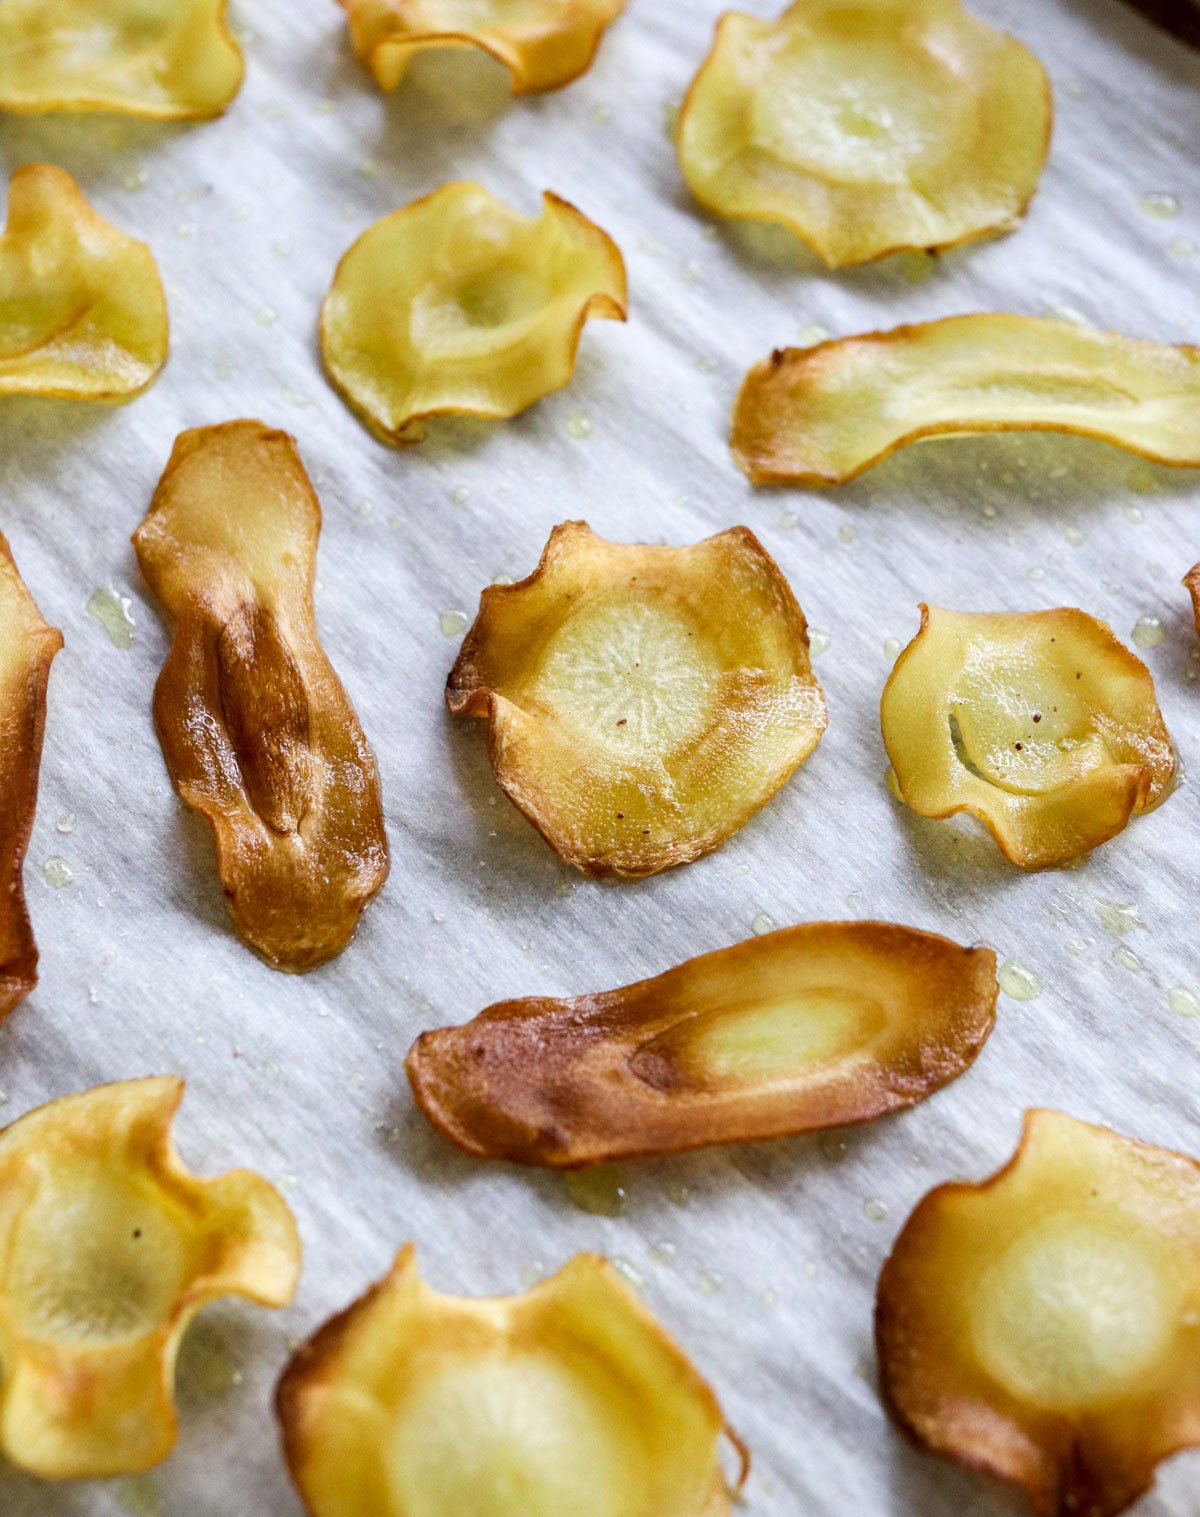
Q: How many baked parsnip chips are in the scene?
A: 15